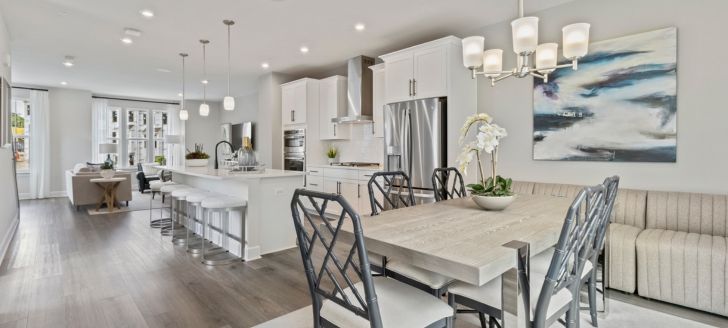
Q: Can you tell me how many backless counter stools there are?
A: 5